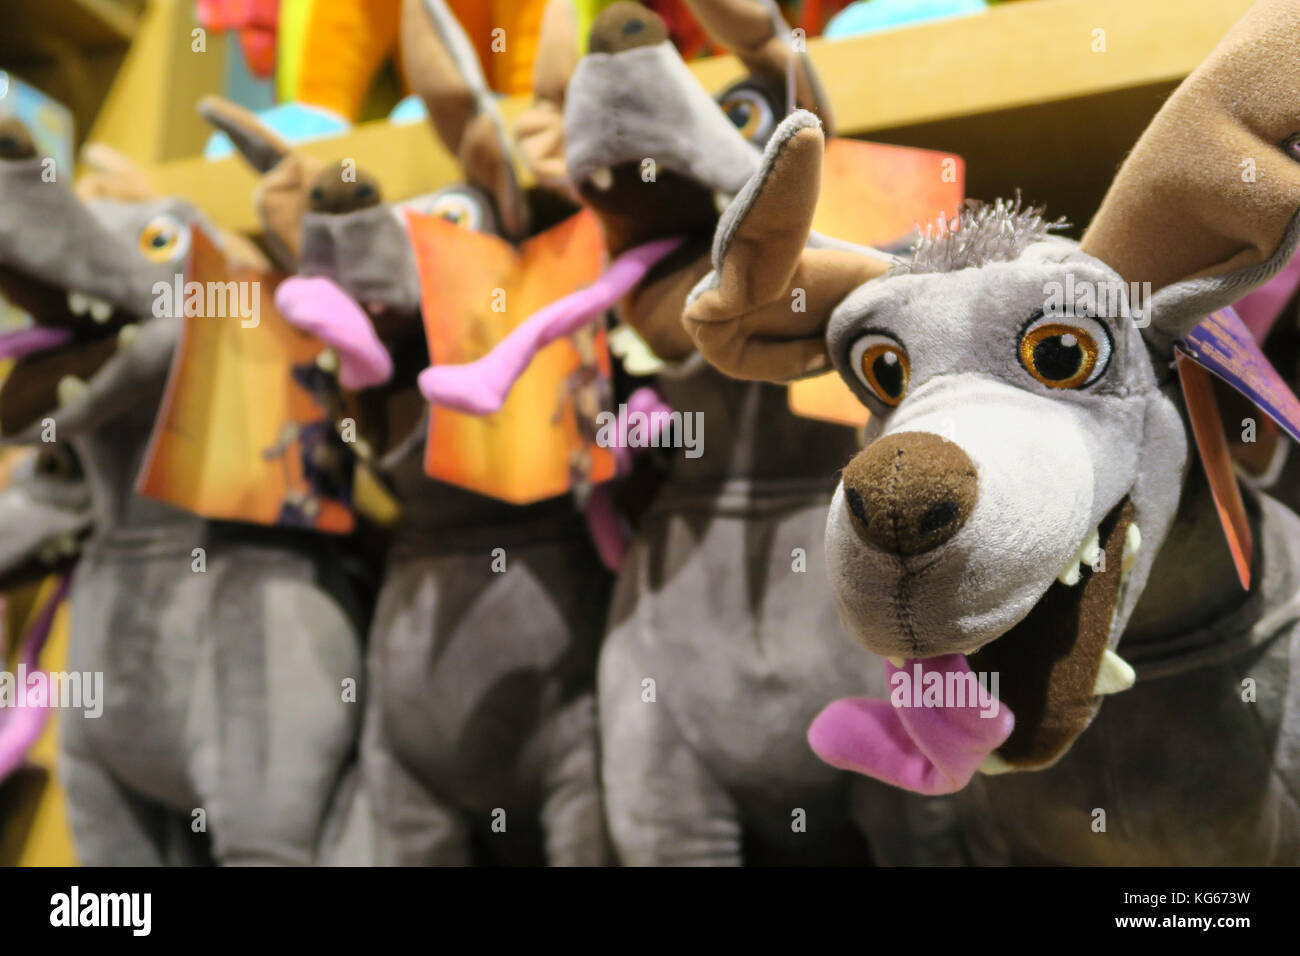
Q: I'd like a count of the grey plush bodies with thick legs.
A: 4